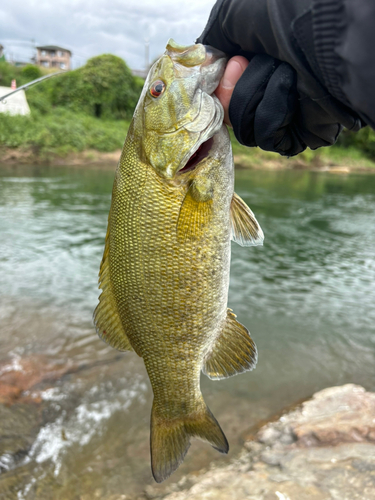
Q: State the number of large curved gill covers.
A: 1